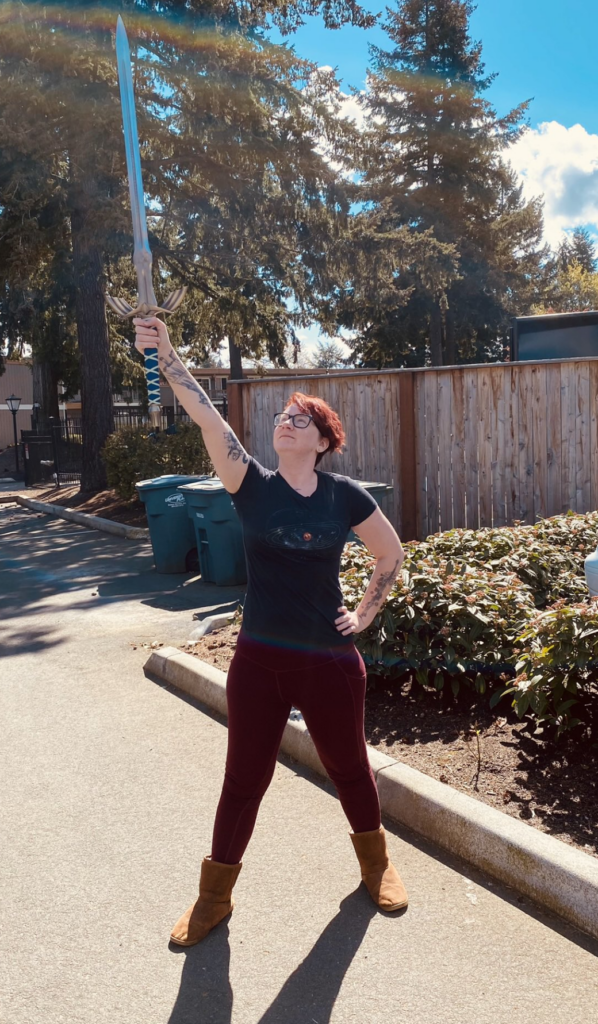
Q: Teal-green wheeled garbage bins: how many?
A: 3